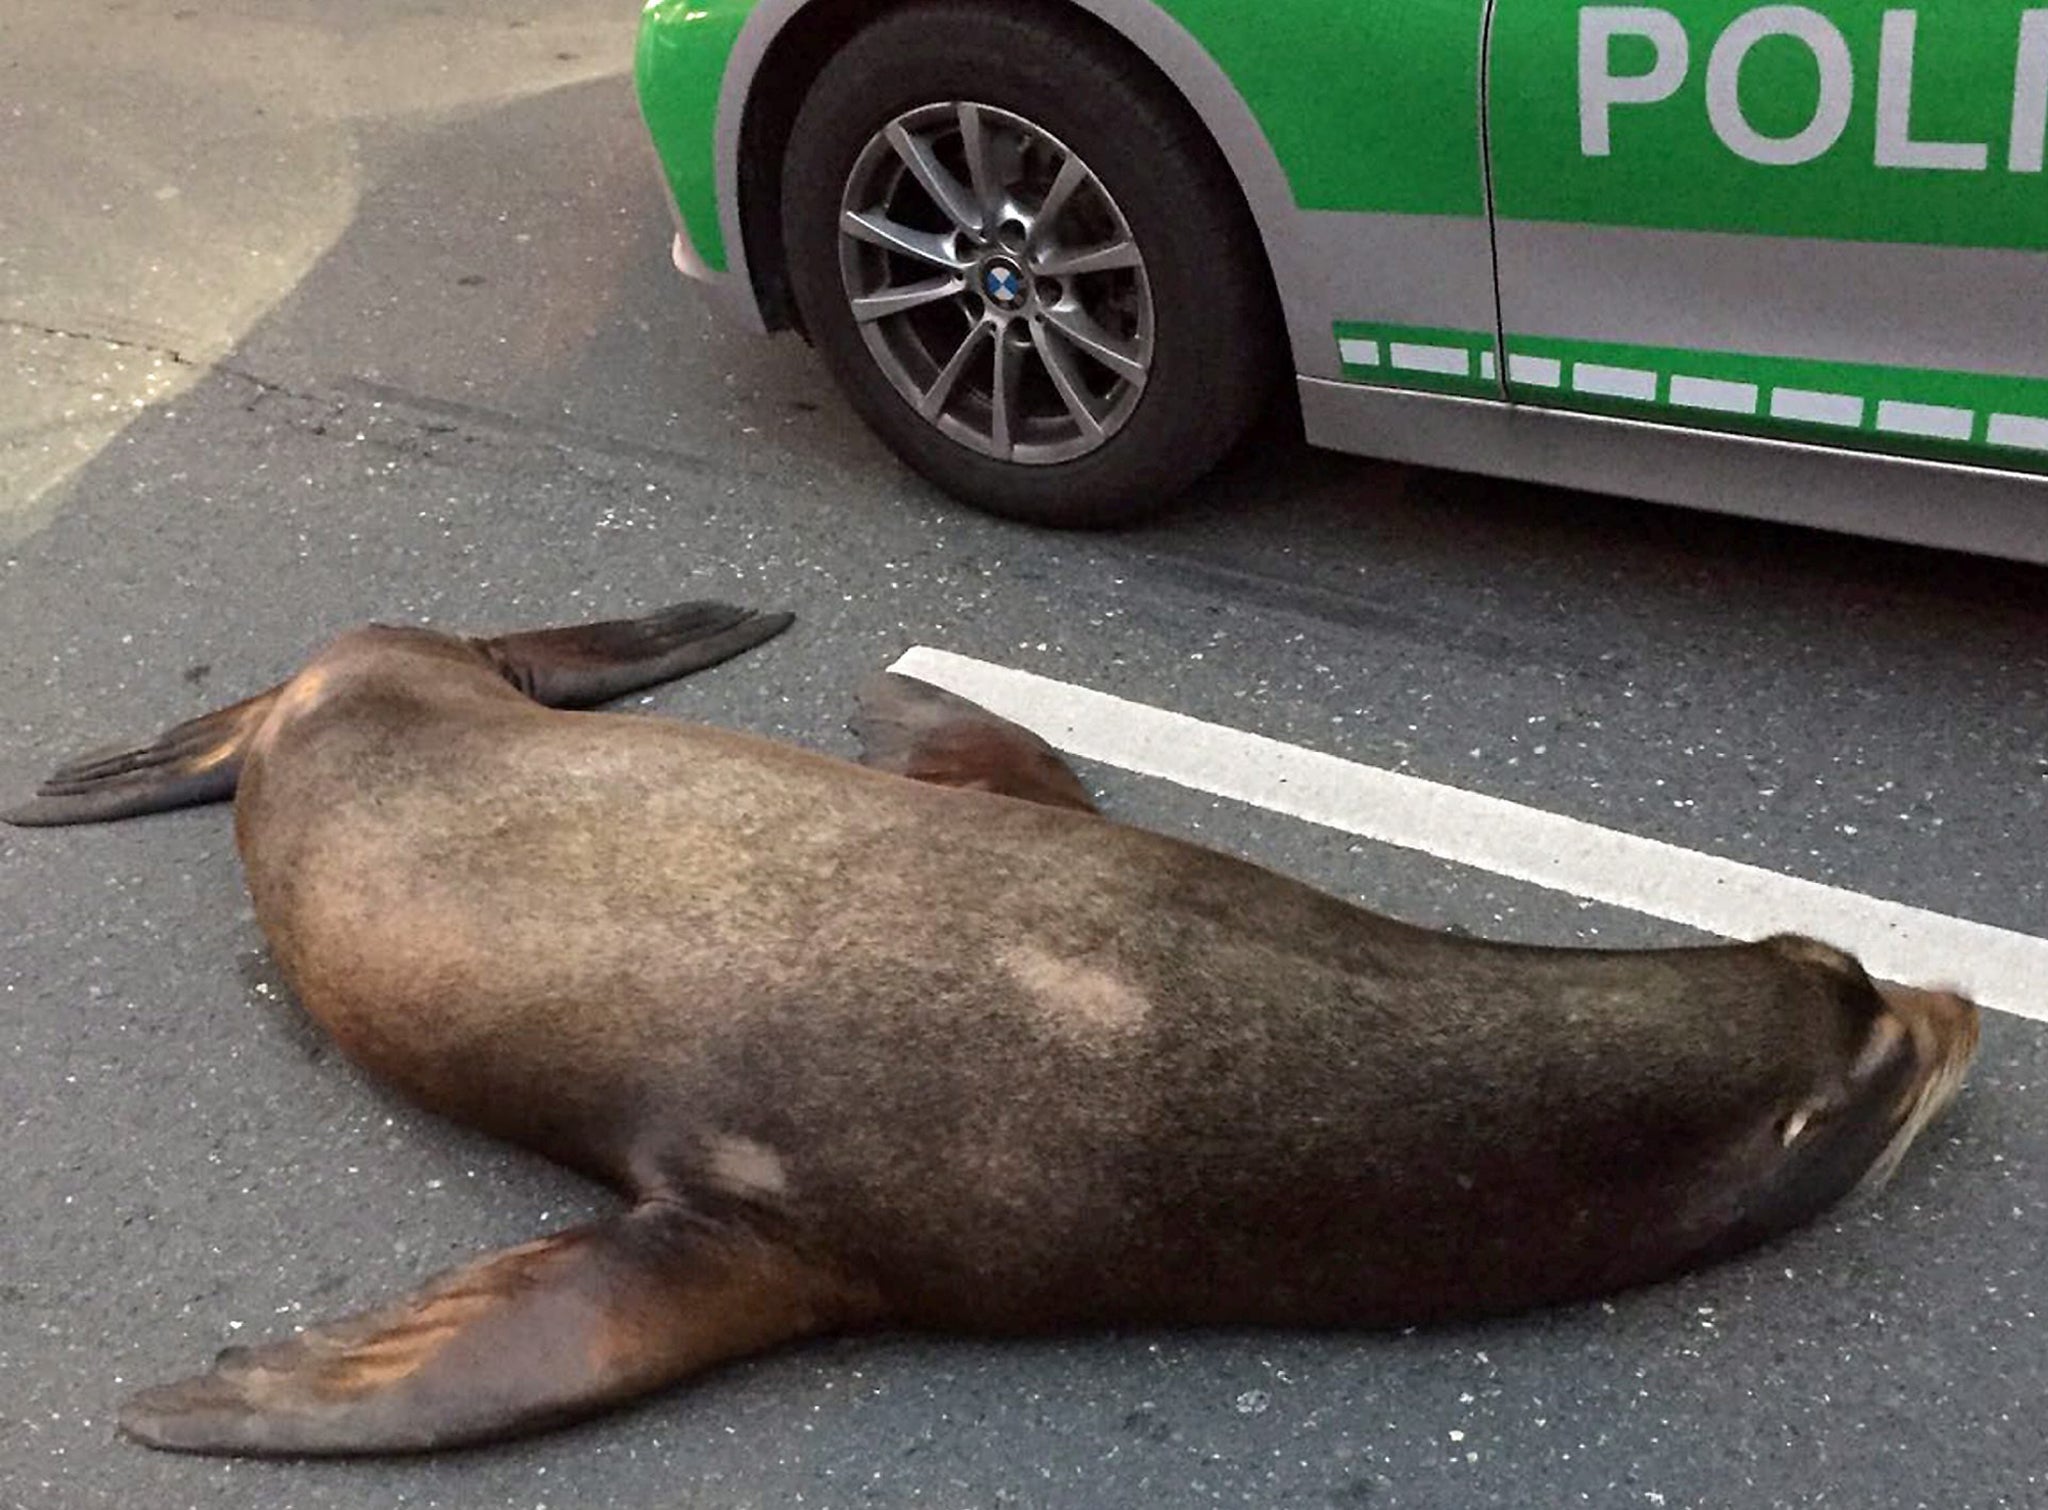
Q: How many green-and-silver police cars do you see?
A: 1